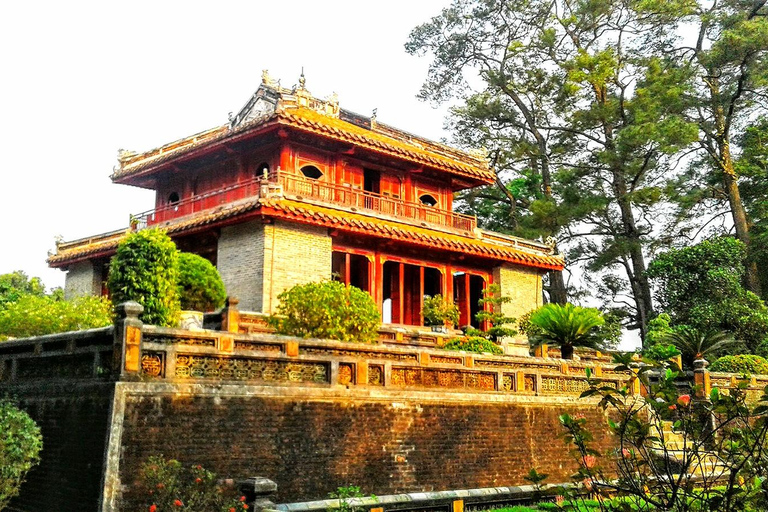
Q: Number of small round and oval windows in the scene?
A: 4